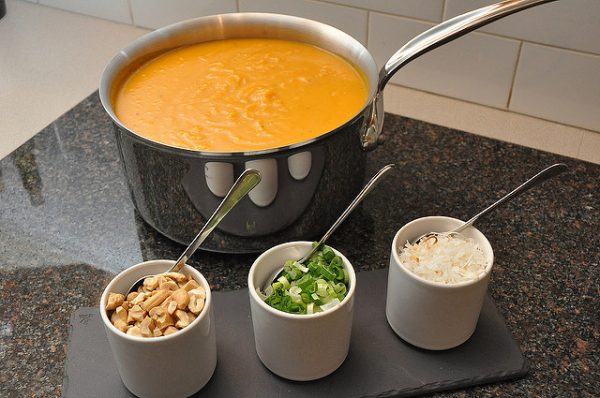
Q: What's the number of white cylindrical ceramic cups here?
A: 3